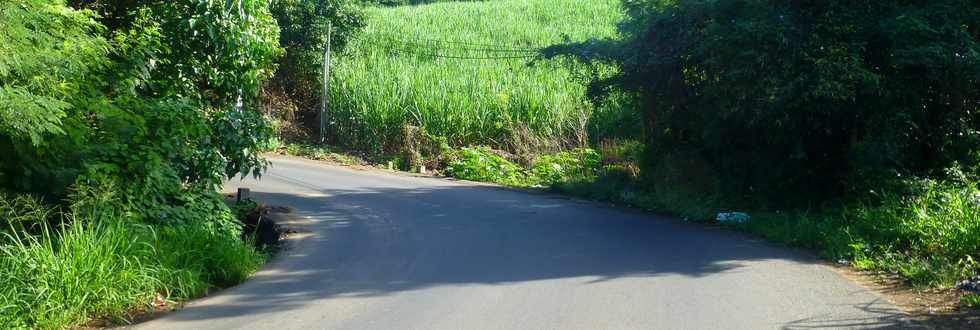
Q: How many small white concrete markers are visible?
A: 2